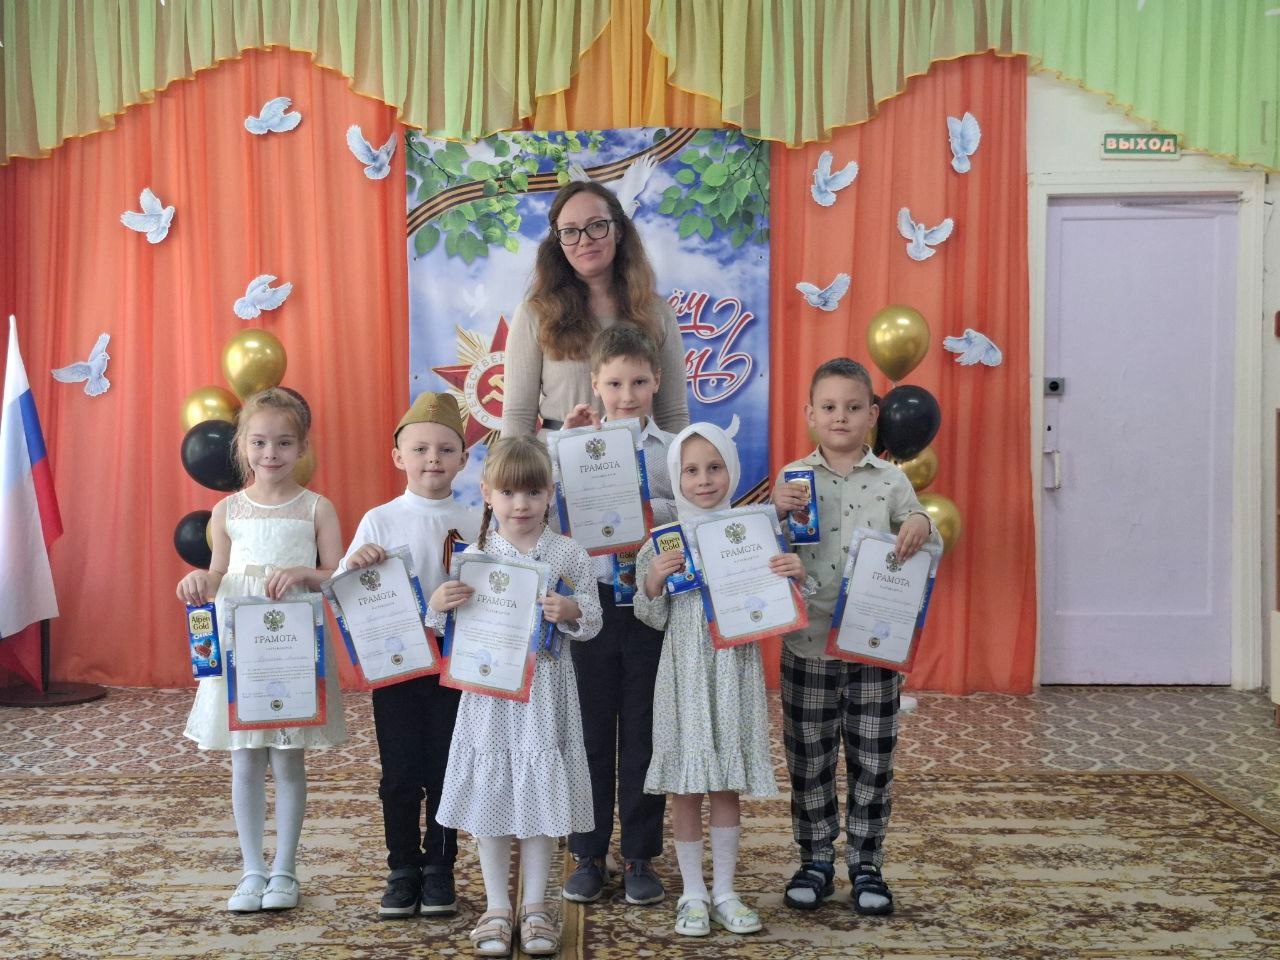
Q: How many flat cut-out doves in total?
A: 10